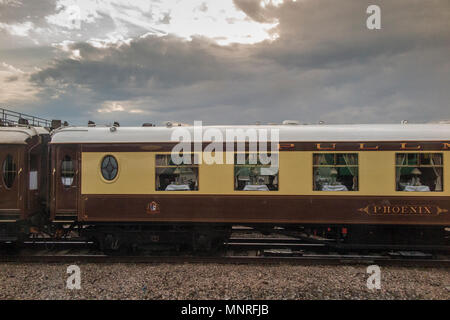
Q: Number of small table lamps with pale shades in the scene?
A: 4